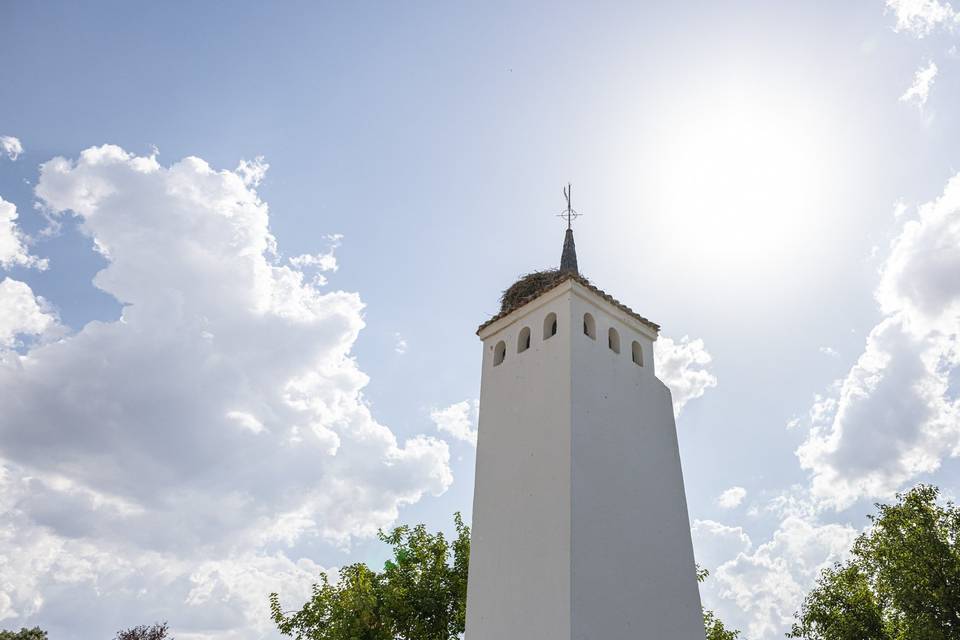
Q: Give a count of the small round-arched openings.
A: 6